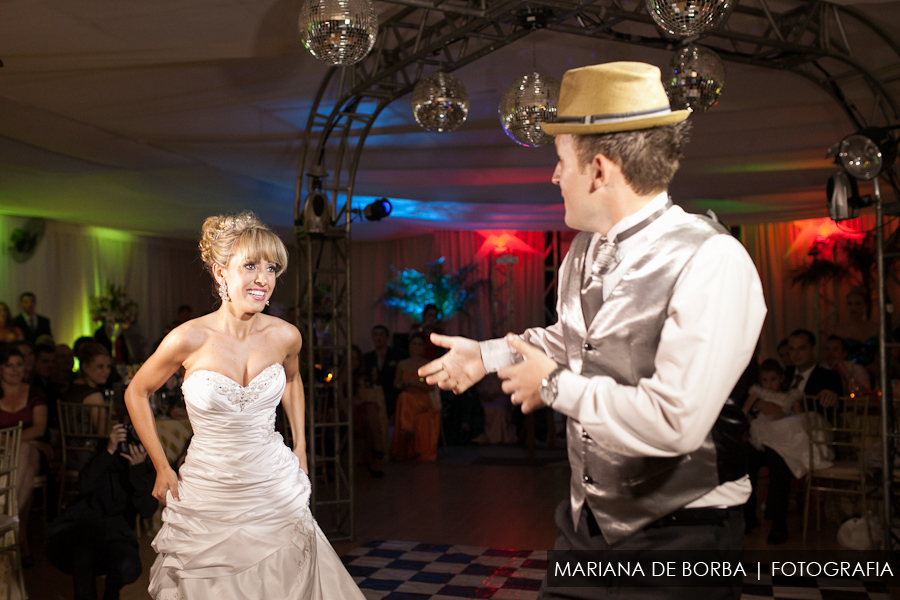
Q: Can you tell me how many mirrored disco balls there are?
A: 5